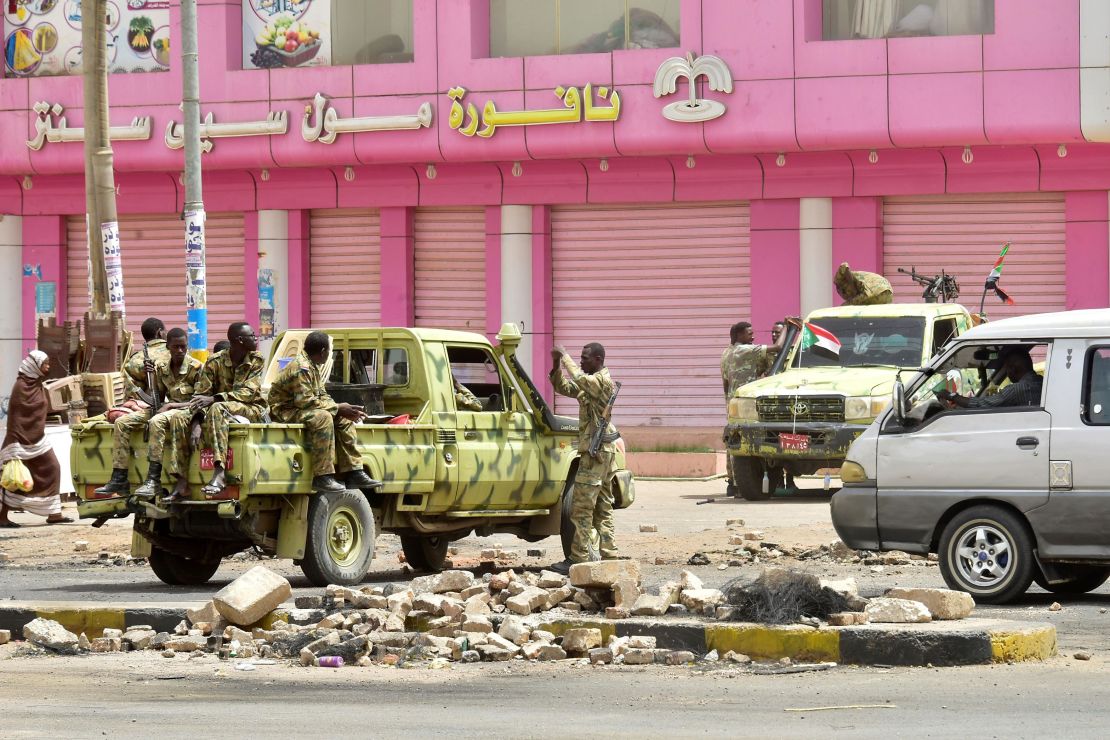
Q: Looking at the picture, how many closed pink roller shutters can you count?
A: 5